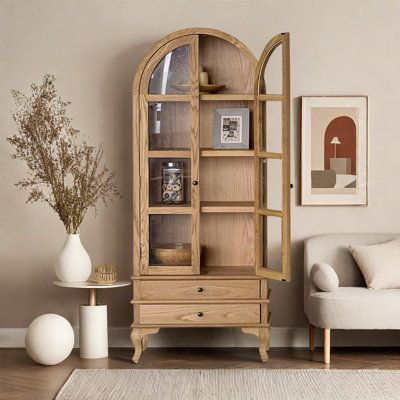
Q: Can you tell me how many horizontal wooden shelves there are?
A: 3